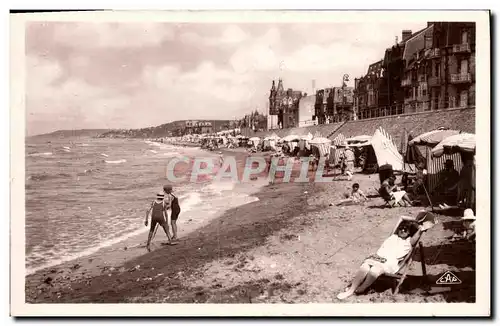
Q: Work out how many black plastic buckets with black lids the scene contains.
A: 0